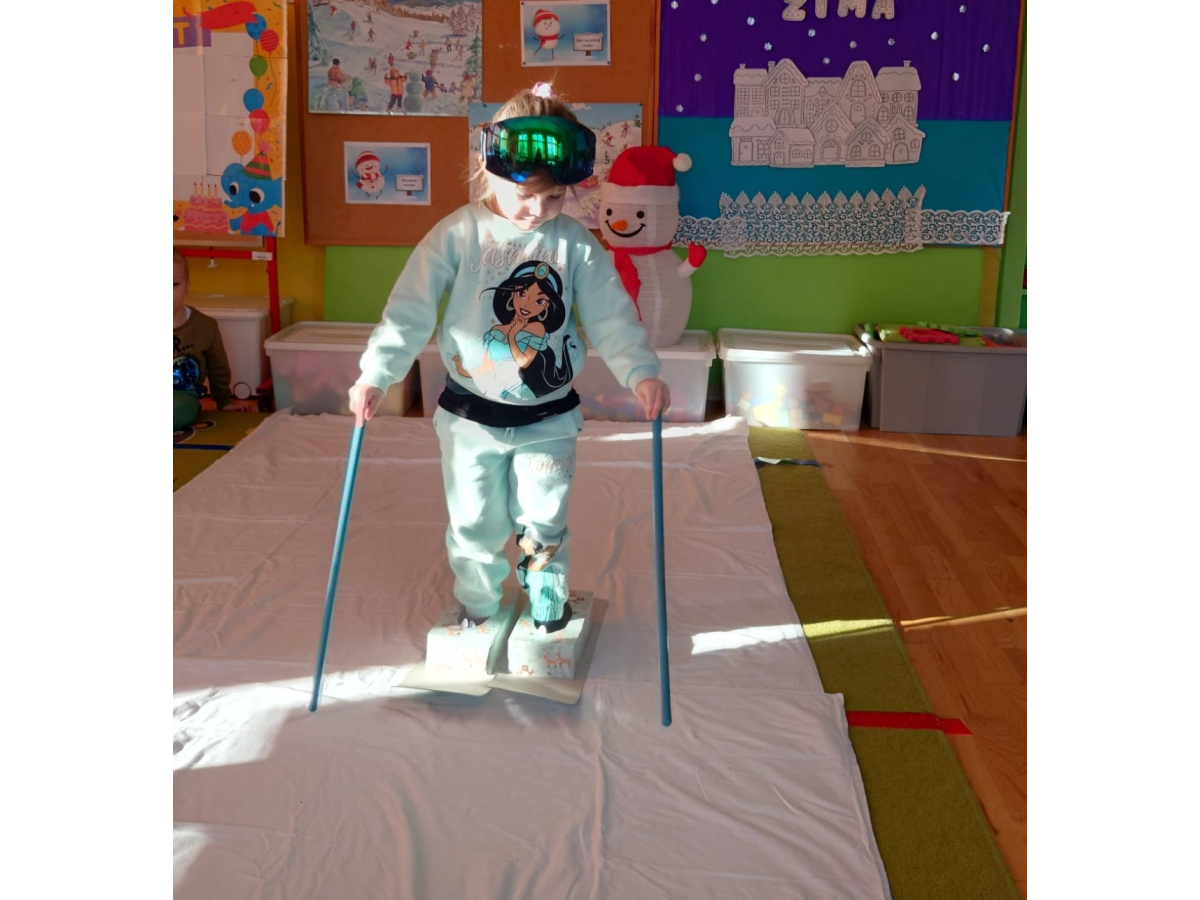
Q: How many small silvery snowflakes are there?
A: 15